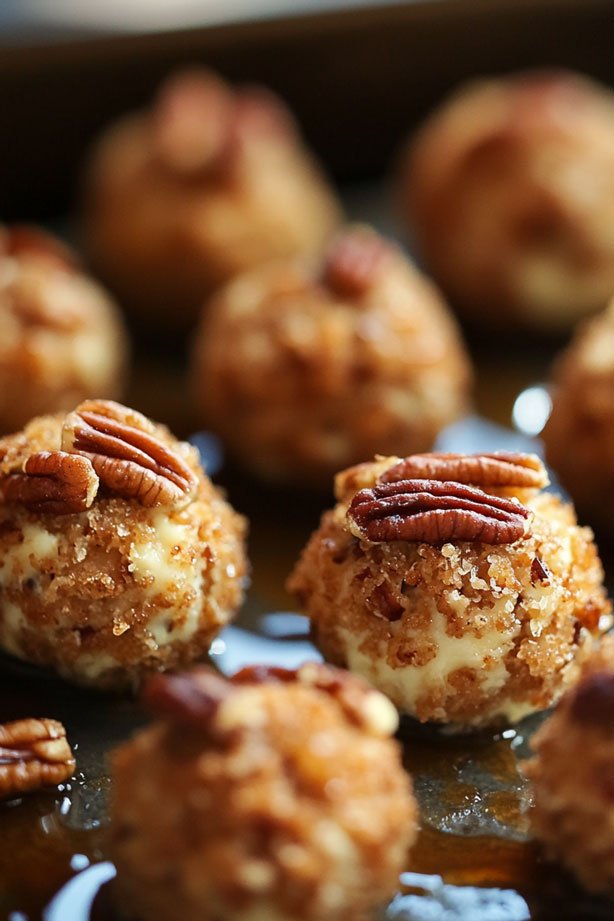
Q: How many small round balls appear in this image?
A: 9